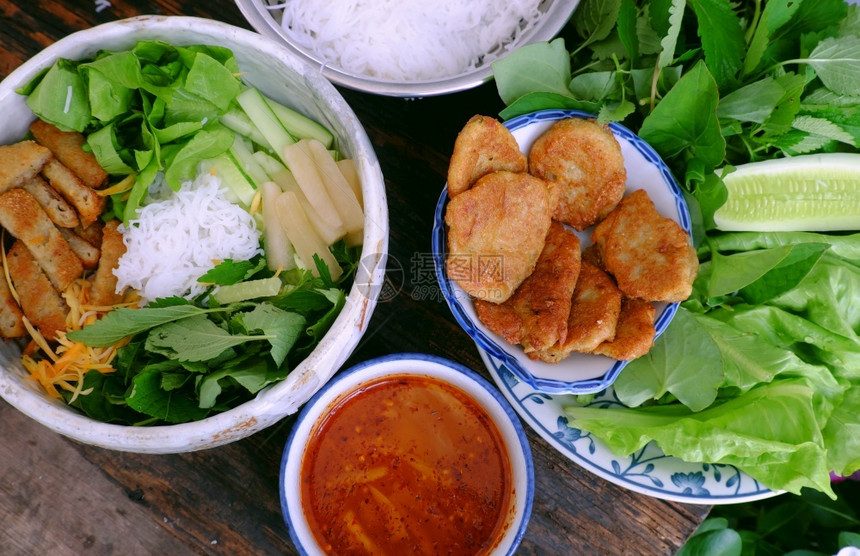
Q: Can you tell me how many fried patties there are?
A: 7